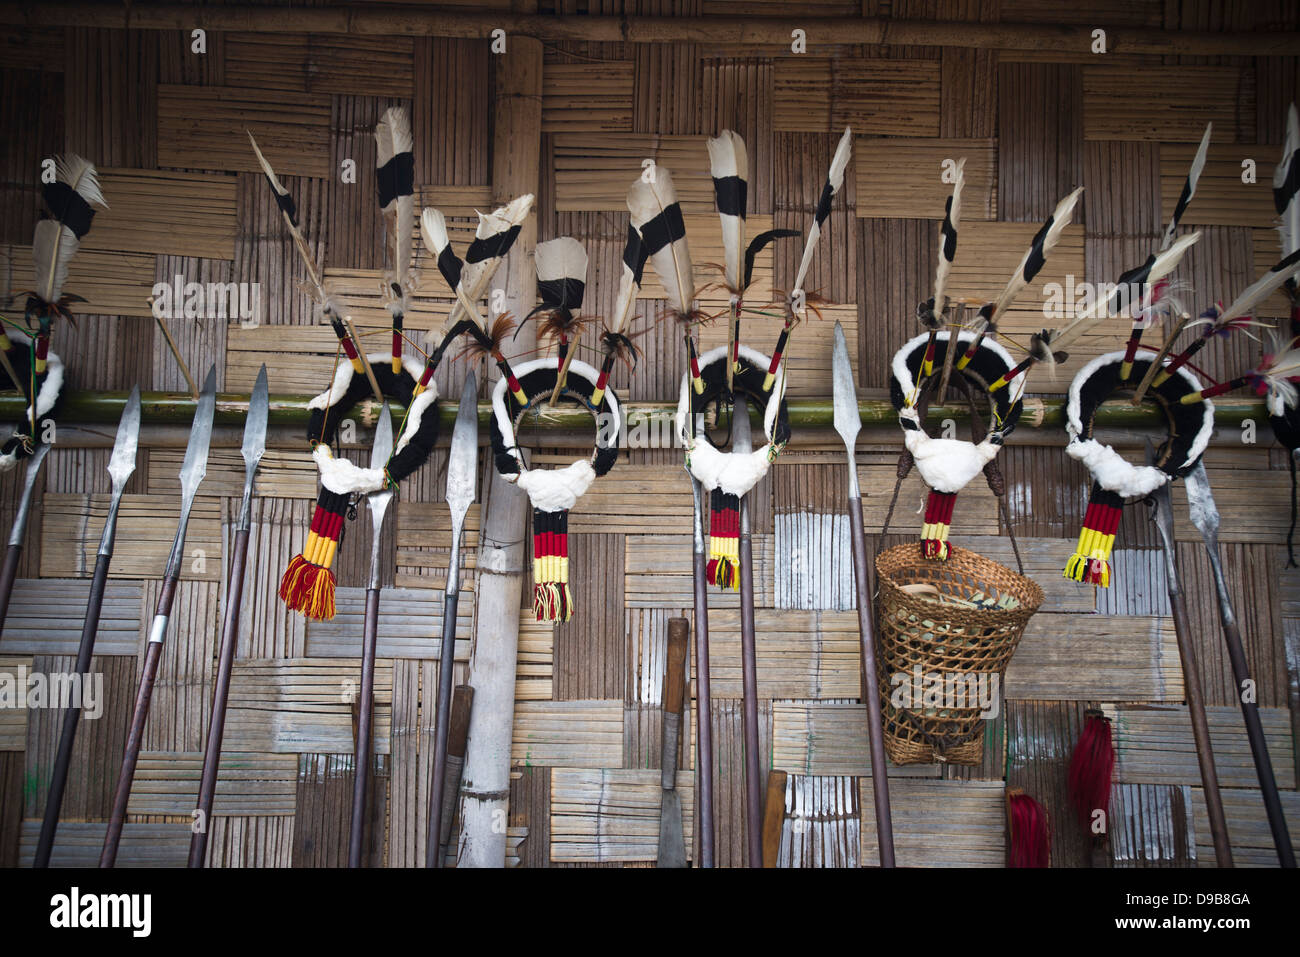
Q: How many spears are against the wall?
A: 11